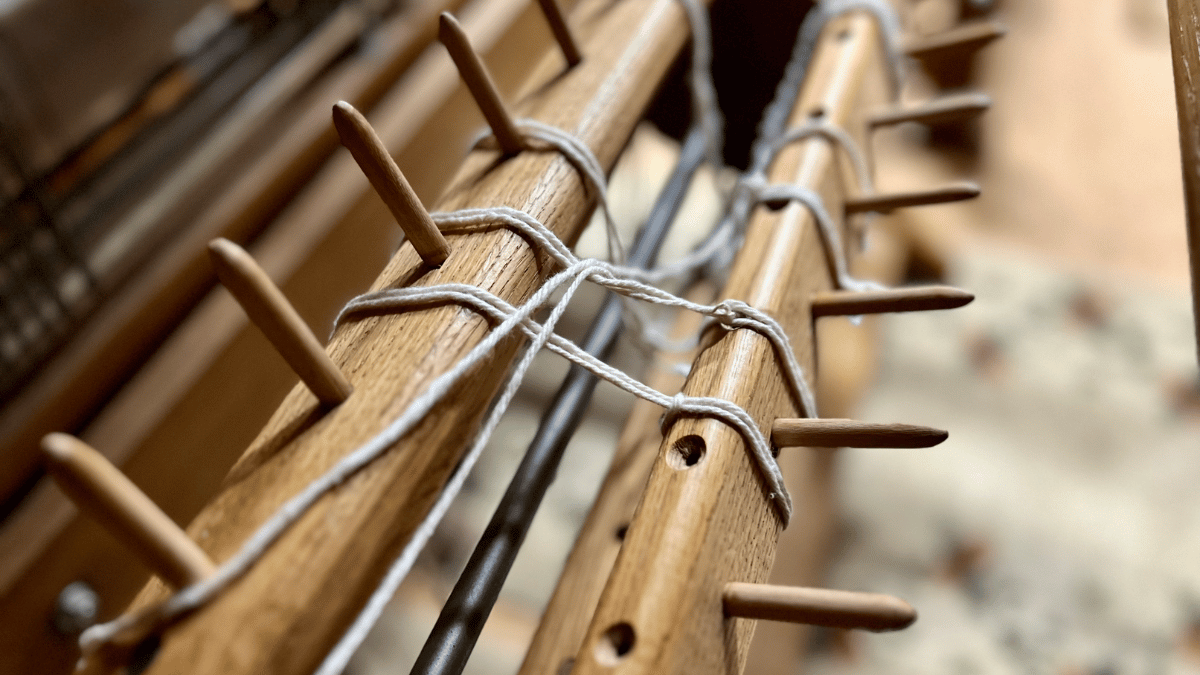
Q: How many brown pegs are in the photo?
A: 11